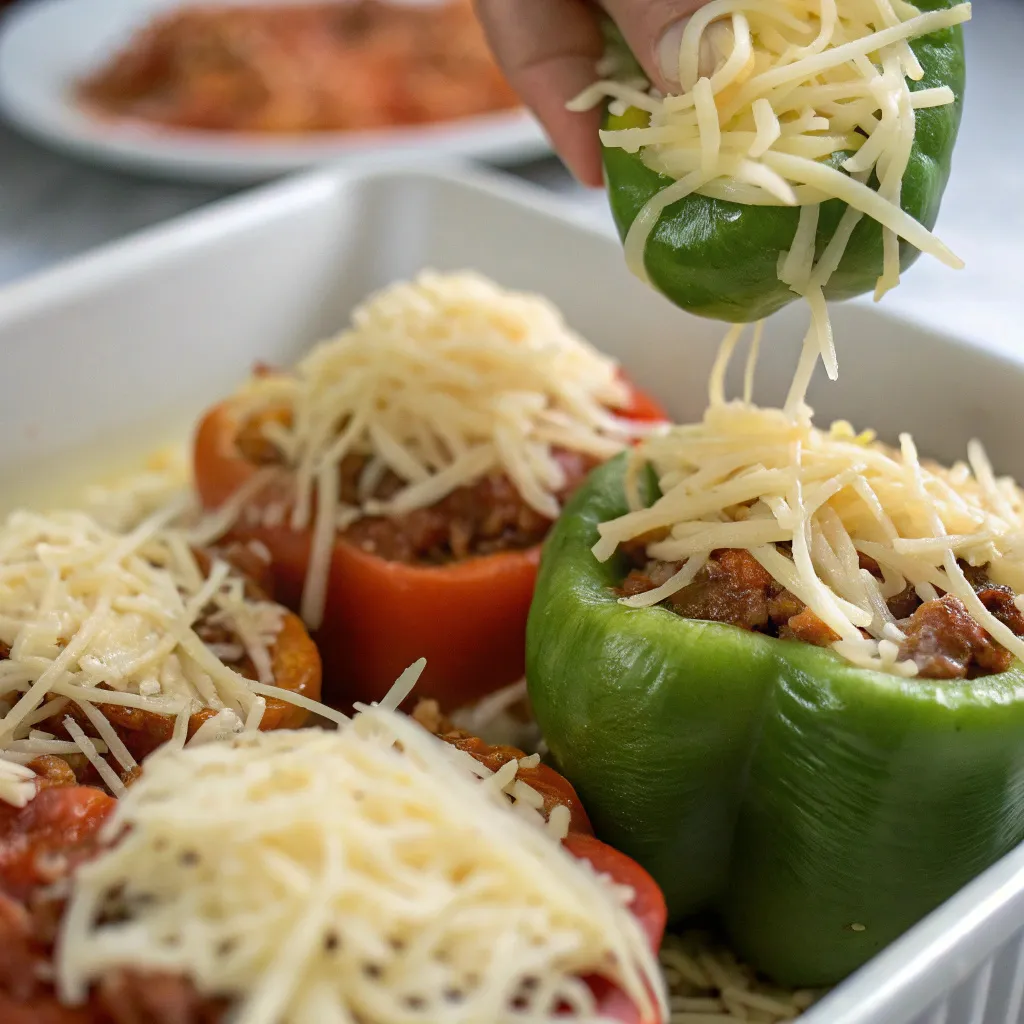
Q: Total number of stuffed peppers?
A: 5